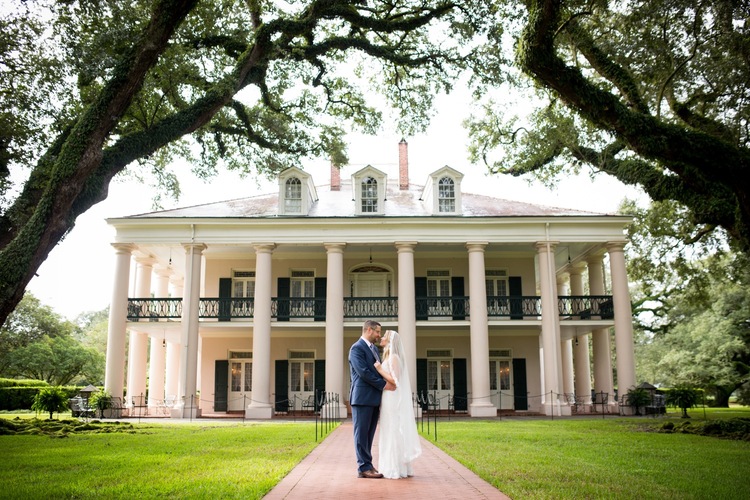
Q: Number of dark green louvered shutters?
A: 12